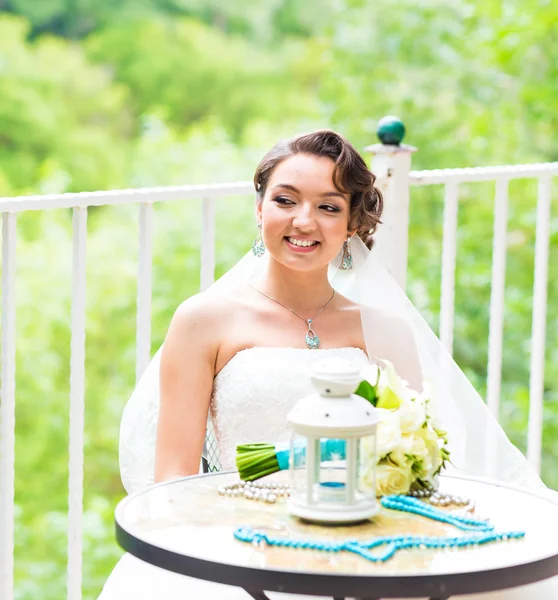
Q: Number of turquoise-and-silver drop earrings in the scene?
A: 2